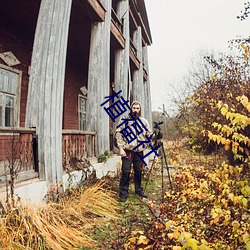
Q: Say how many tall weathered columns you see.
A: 5